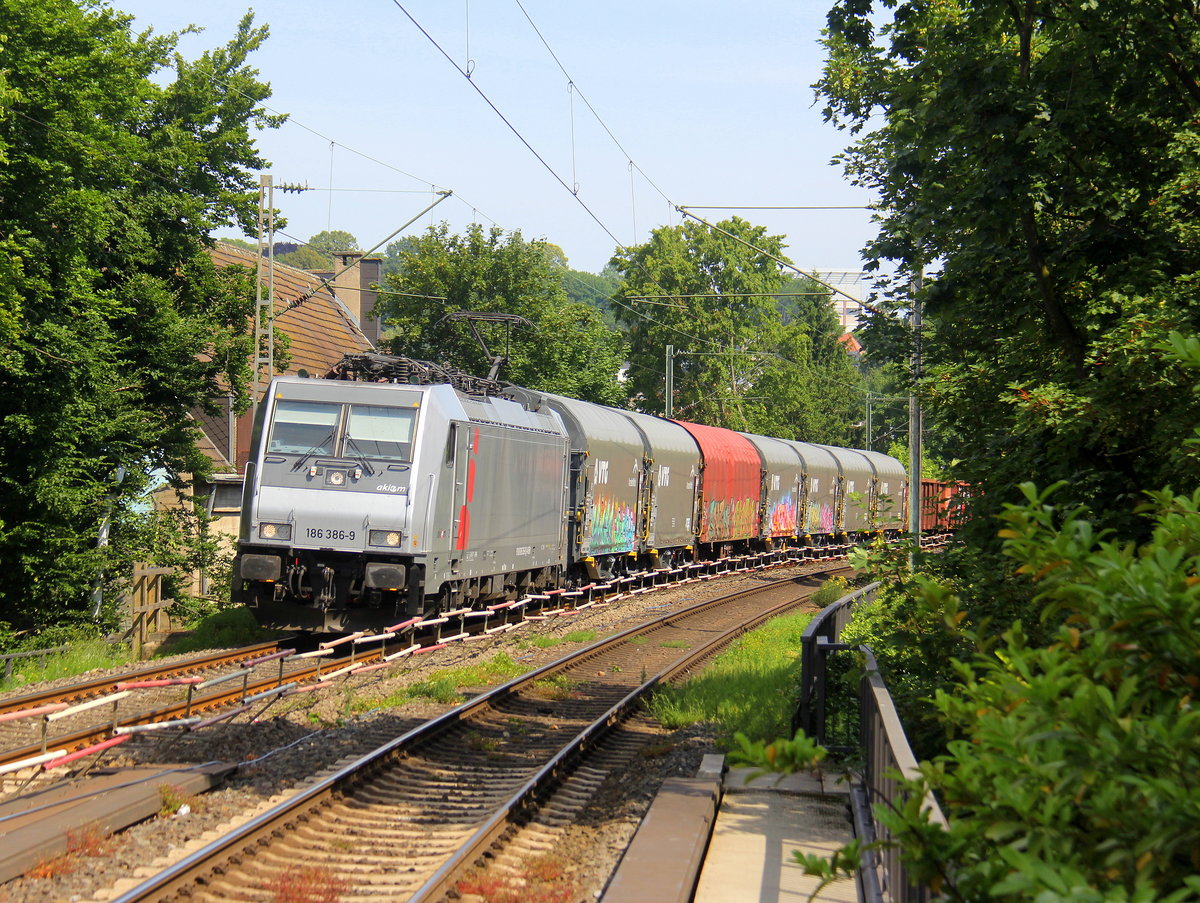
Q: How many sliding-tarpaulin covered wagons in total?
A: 7